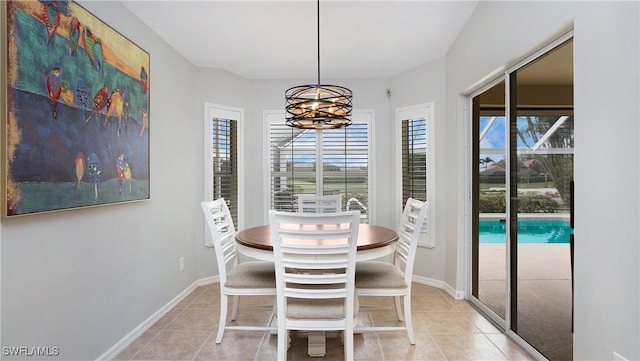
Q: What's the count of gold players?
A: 0